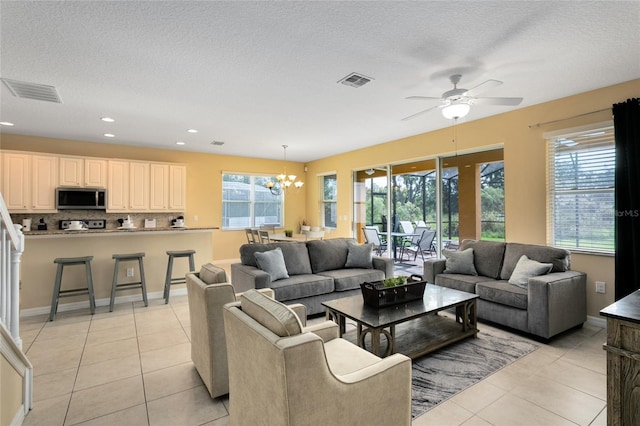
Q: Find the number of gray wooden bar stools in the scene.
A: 3